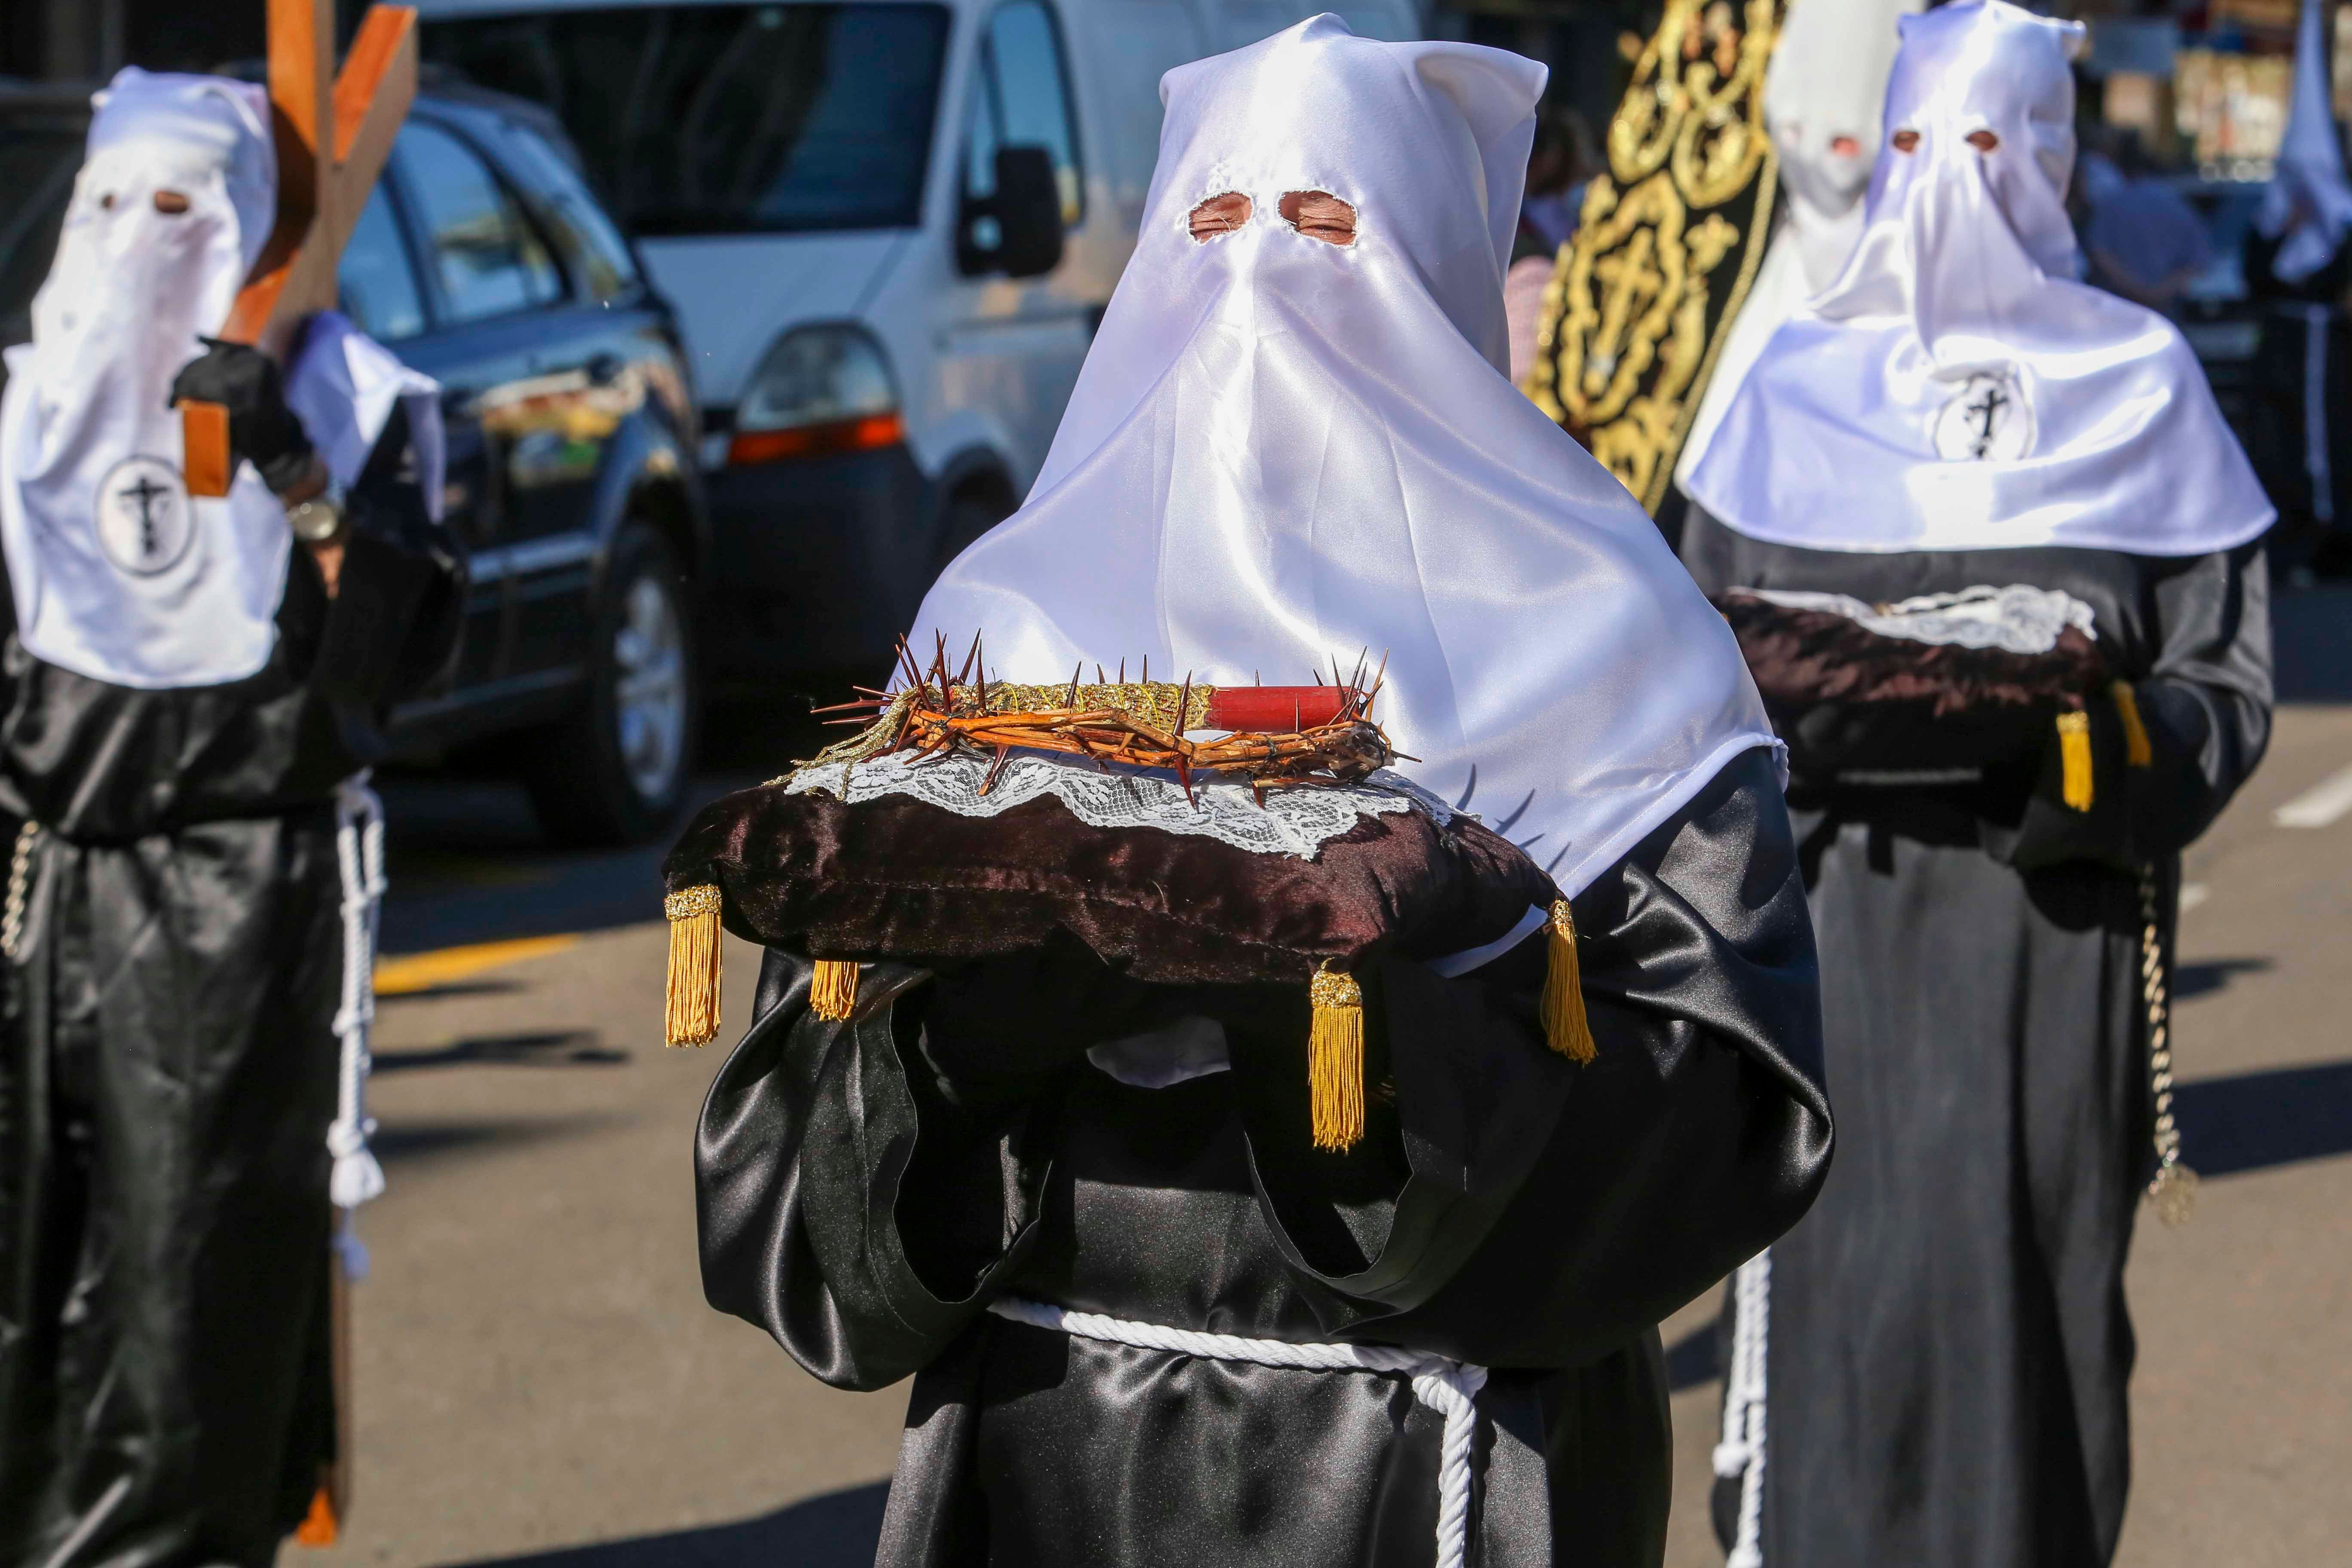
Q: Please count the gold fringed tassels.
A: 6